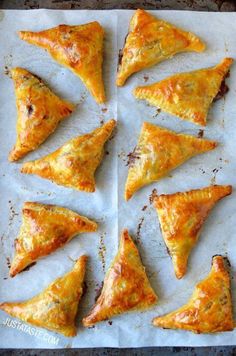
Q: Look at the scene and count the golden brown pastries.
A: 11